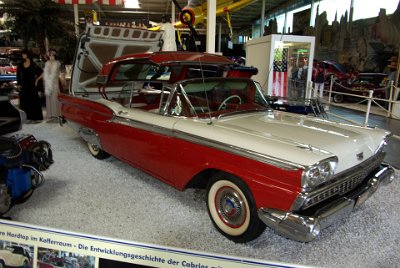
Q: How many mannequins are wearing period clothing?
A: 2